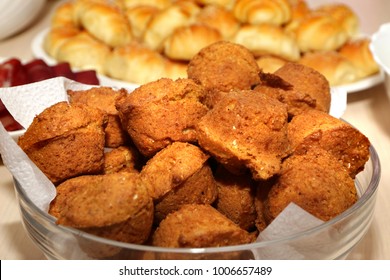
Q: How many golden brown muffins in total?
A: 13